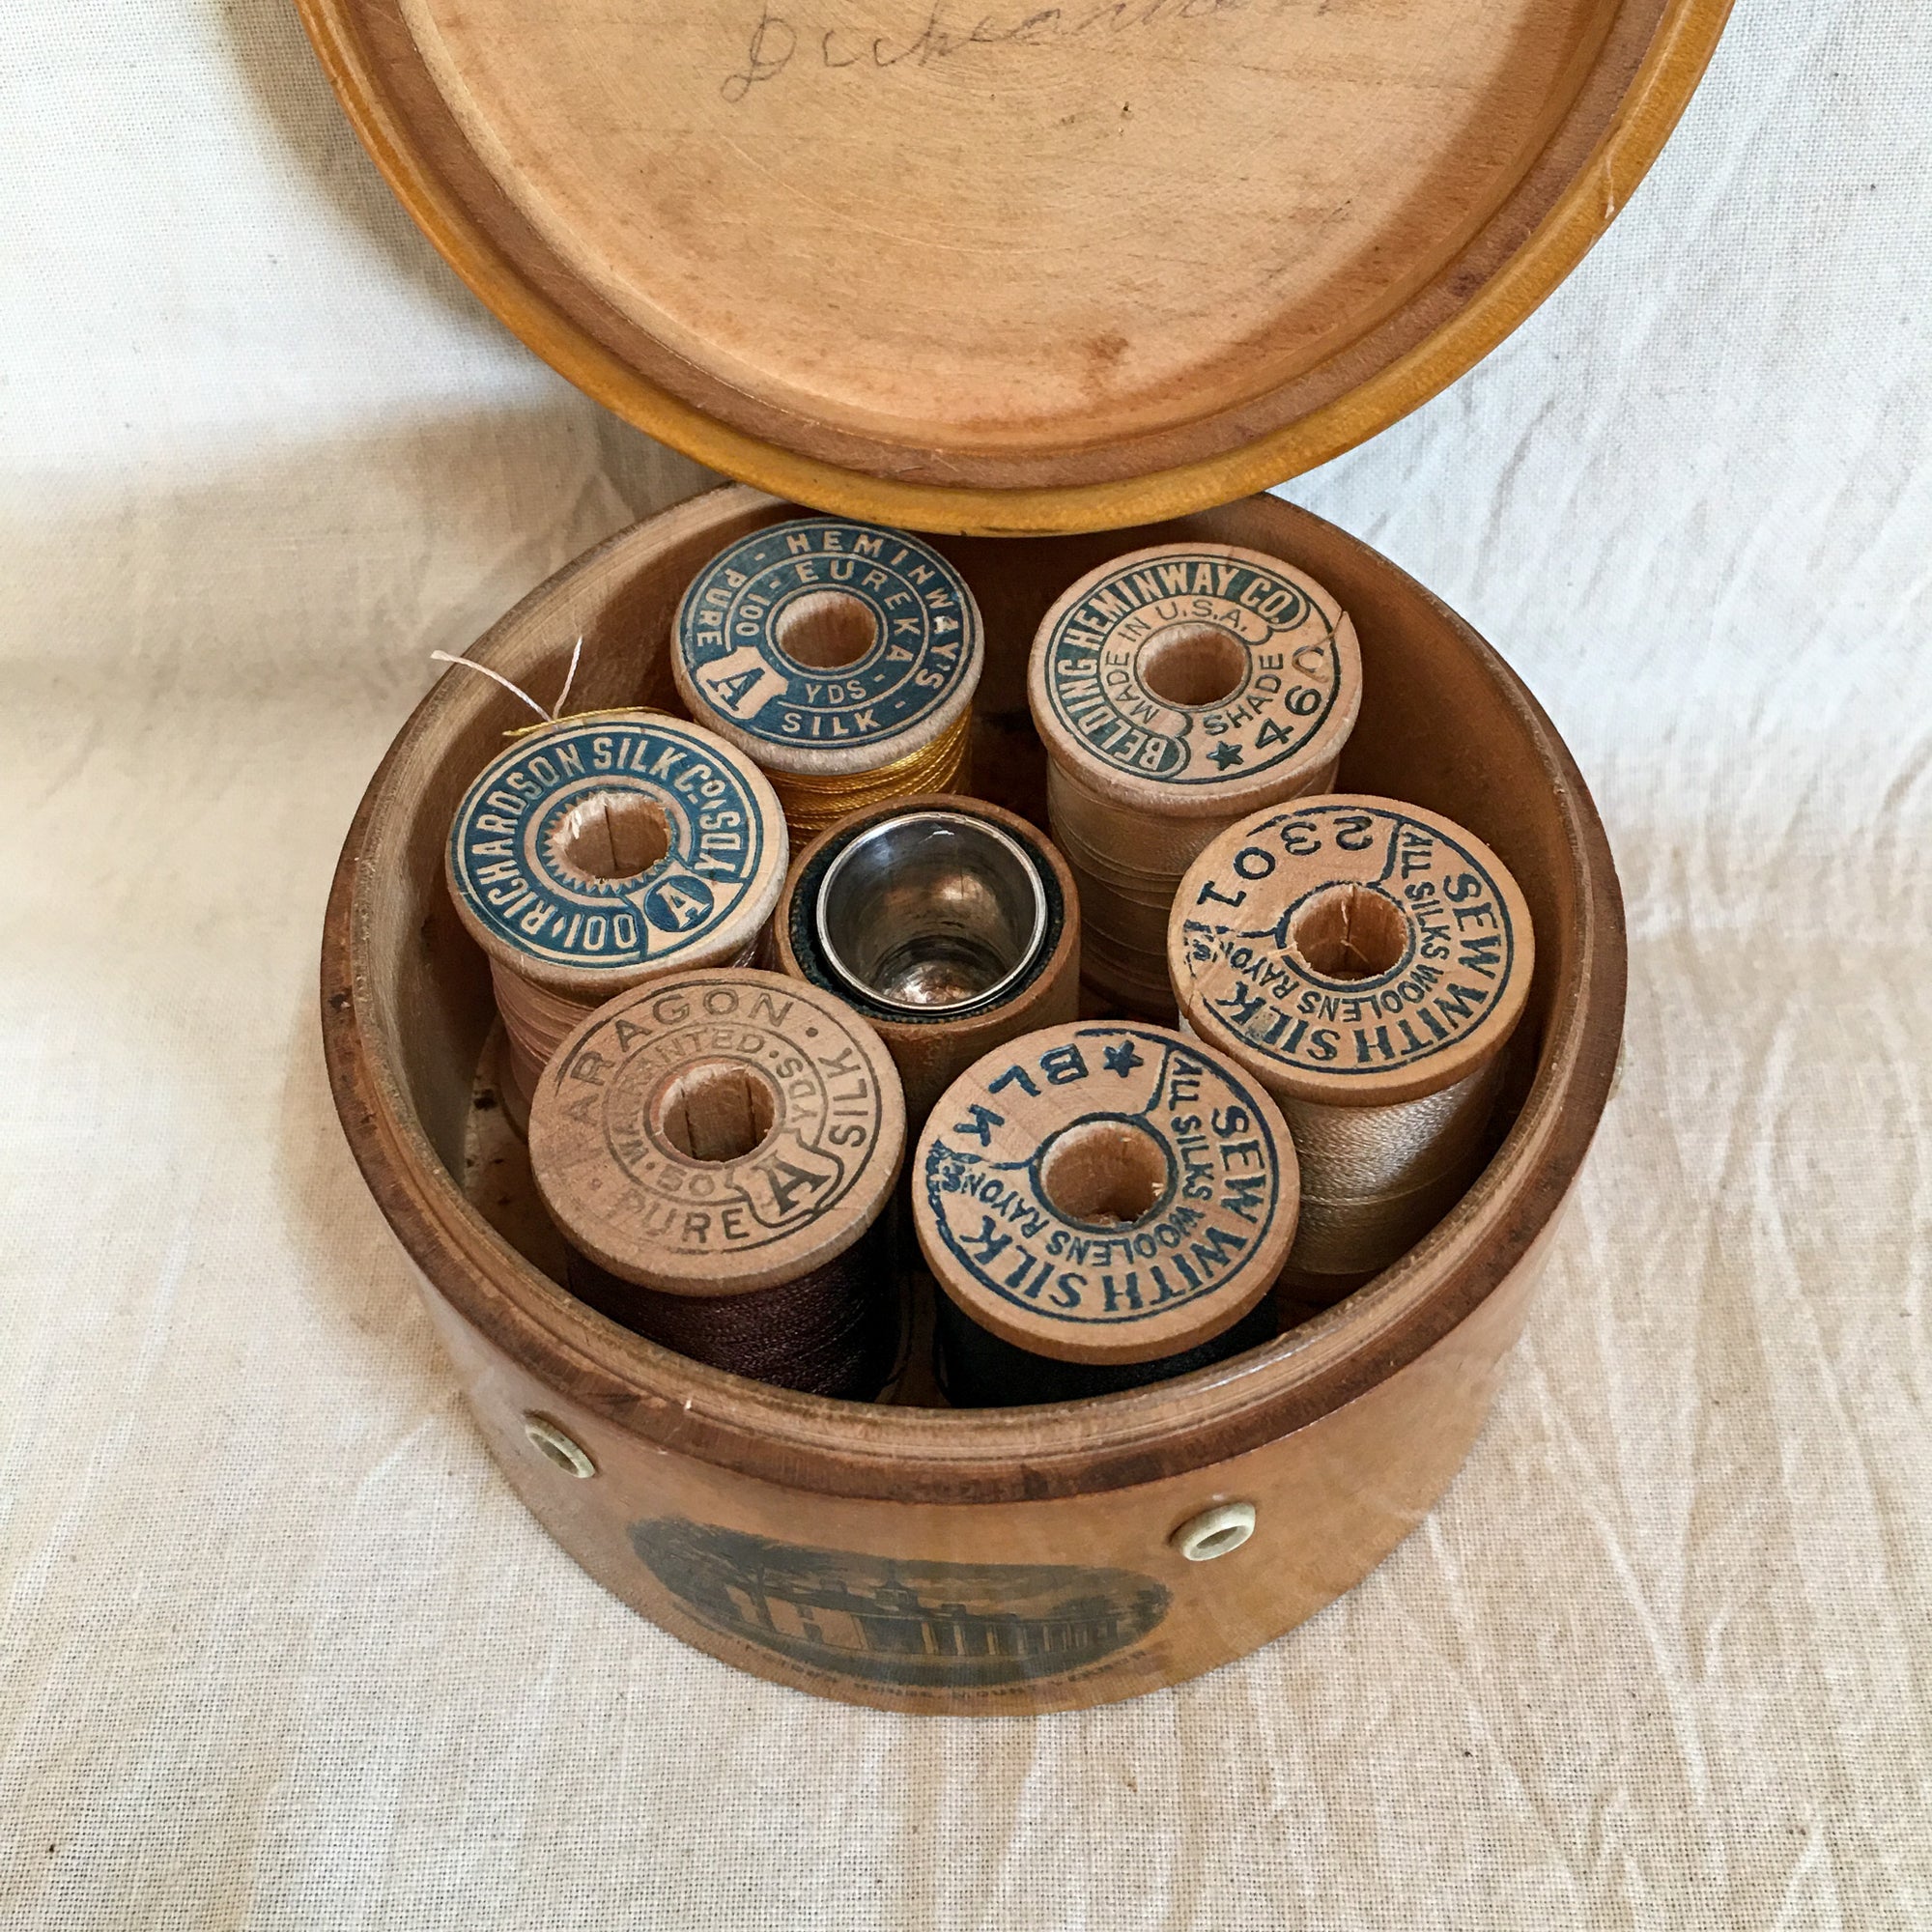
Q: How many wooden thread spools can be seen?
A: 6